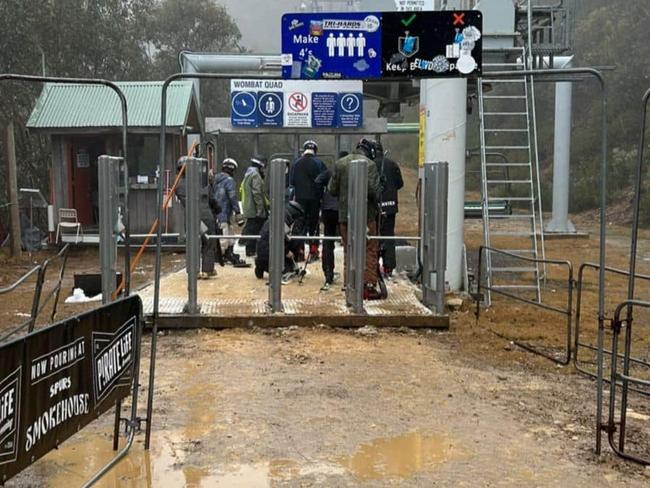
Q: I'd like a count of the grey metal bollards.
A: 5